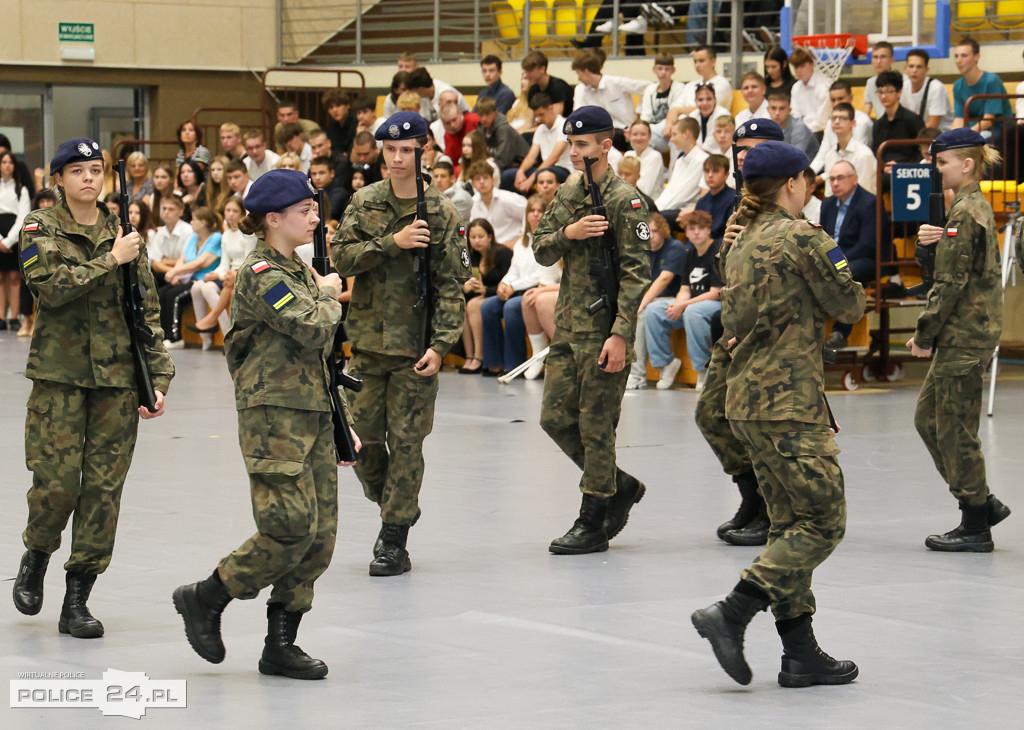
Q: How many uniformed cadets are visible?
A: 7